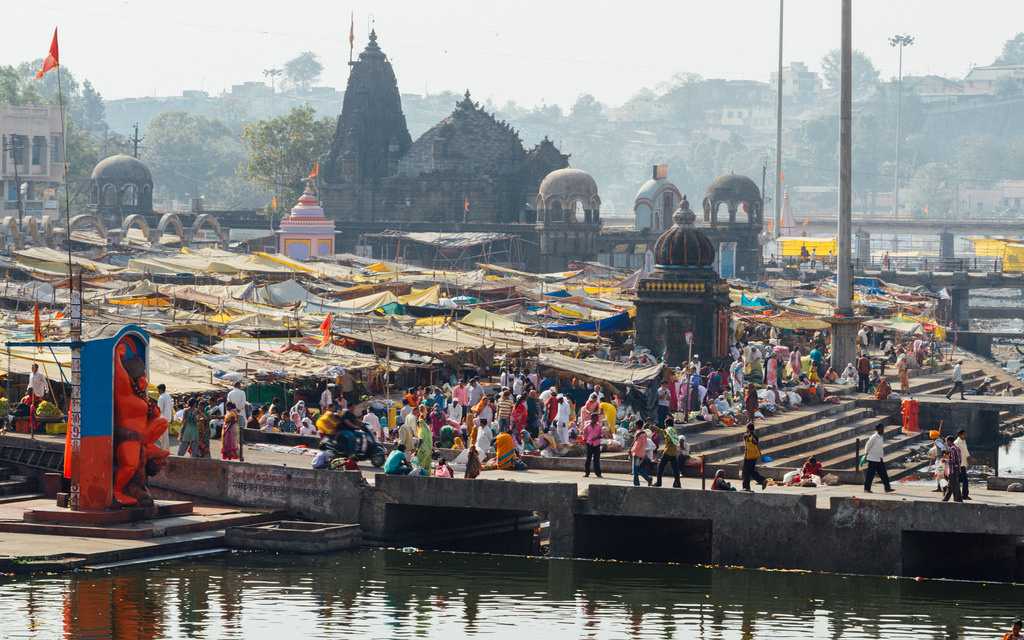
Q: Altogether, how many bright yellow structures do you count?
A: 2